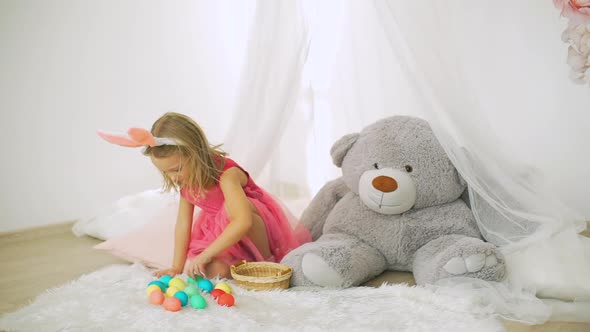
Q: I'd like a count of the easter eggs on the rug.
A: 15